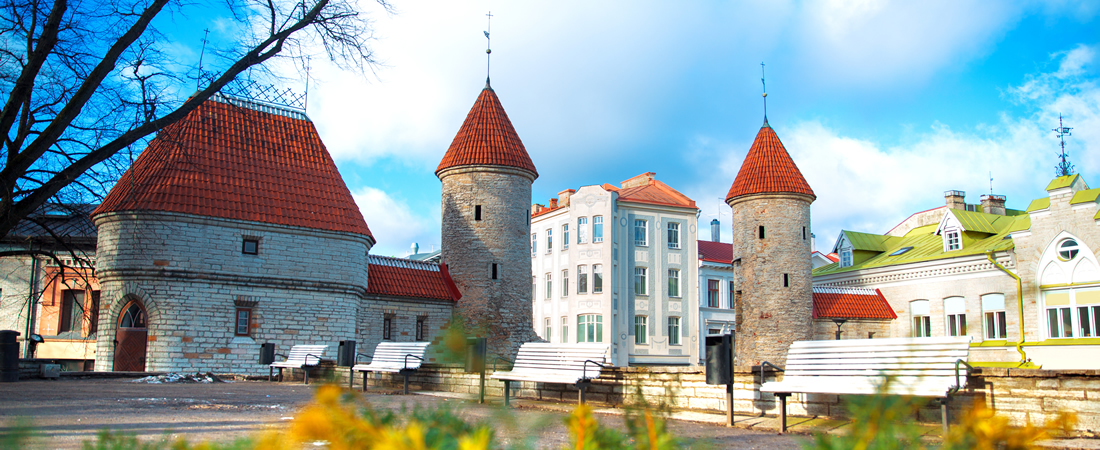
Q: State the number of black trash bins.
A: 5